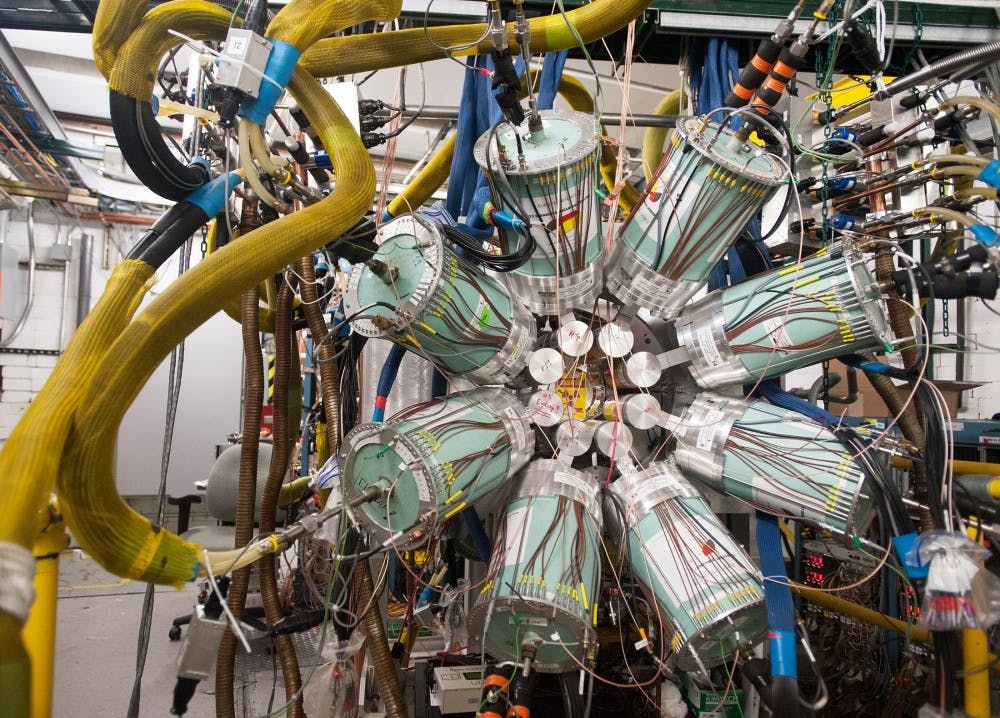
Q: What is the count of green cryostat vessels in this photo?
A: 8